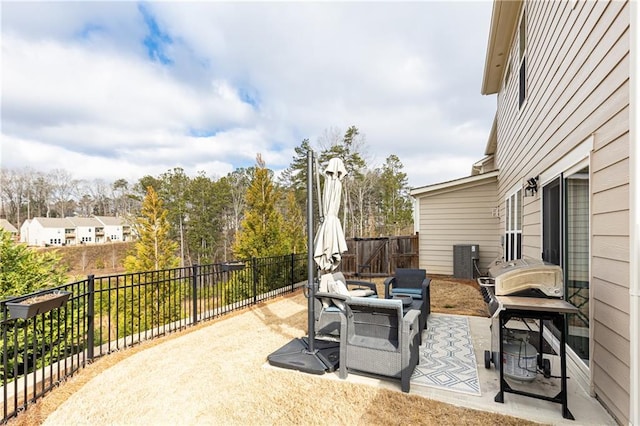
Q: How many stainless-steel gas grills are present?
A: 1